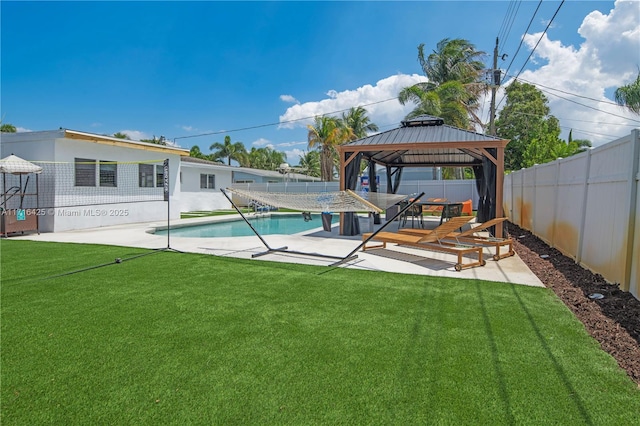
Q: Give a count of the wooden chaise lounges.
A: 2